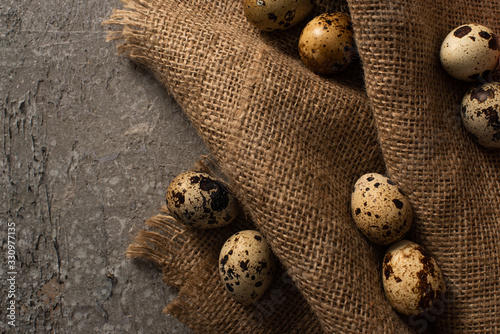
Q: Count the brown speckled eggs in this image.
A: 8